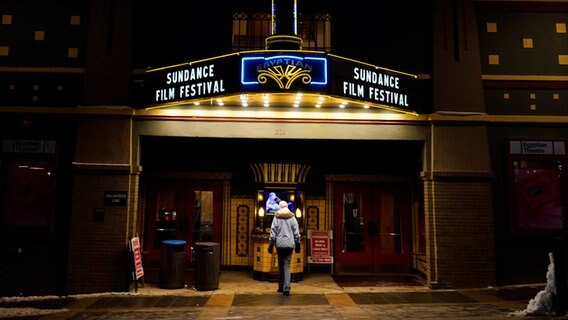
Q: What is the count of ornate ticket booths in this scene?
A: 1